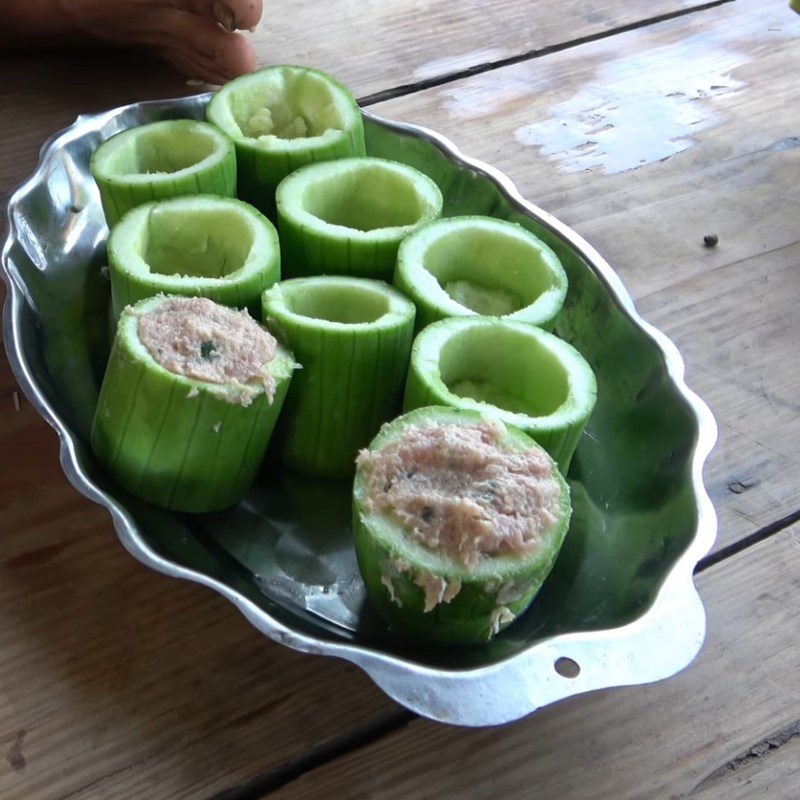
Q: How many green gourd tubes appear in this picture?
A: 9